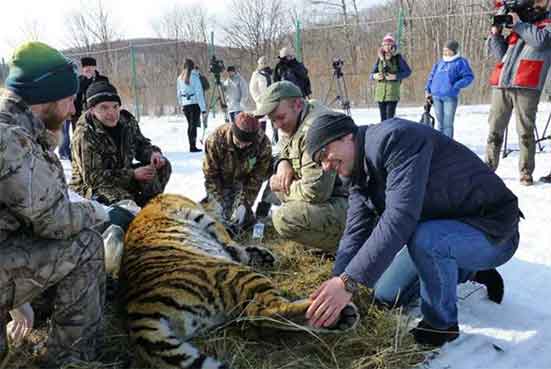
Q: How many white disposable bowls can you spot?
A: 0